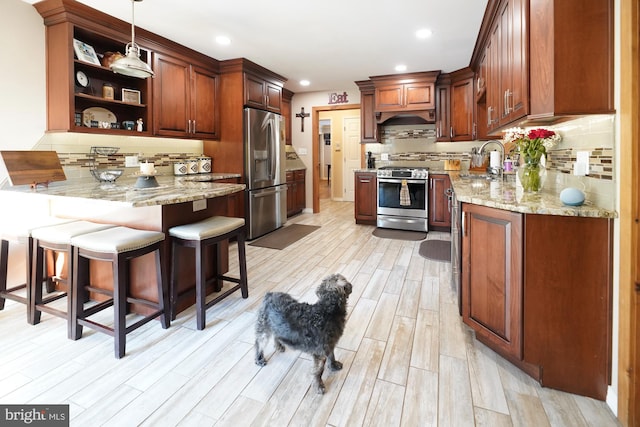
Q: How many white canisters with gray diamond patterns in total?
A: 3